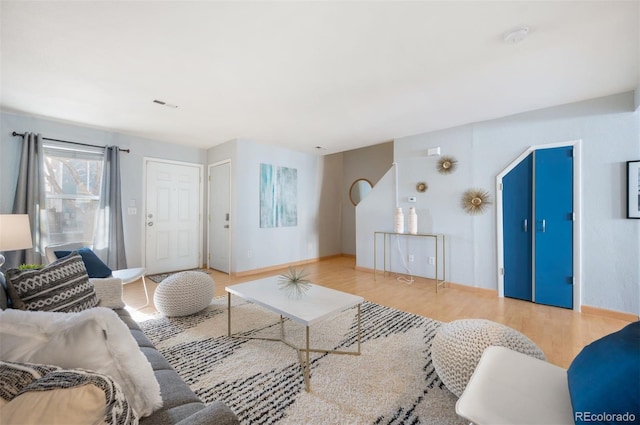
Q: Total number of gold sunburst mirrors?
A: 3